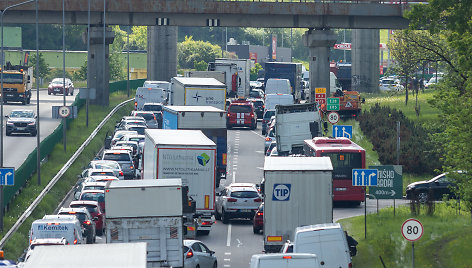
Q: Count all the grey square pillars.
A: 4